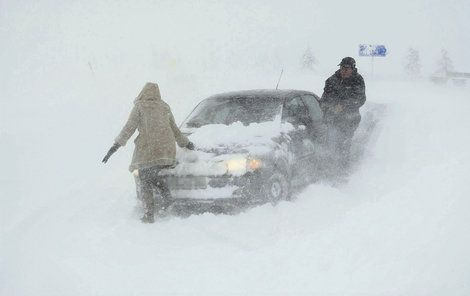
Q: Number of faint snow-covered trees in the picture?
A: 3